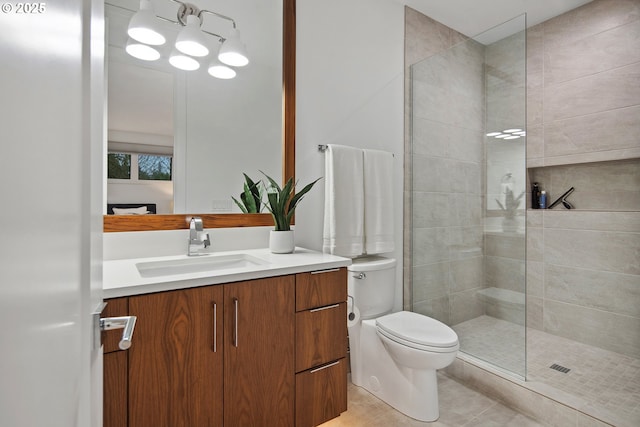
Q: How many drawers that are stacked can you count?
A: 3